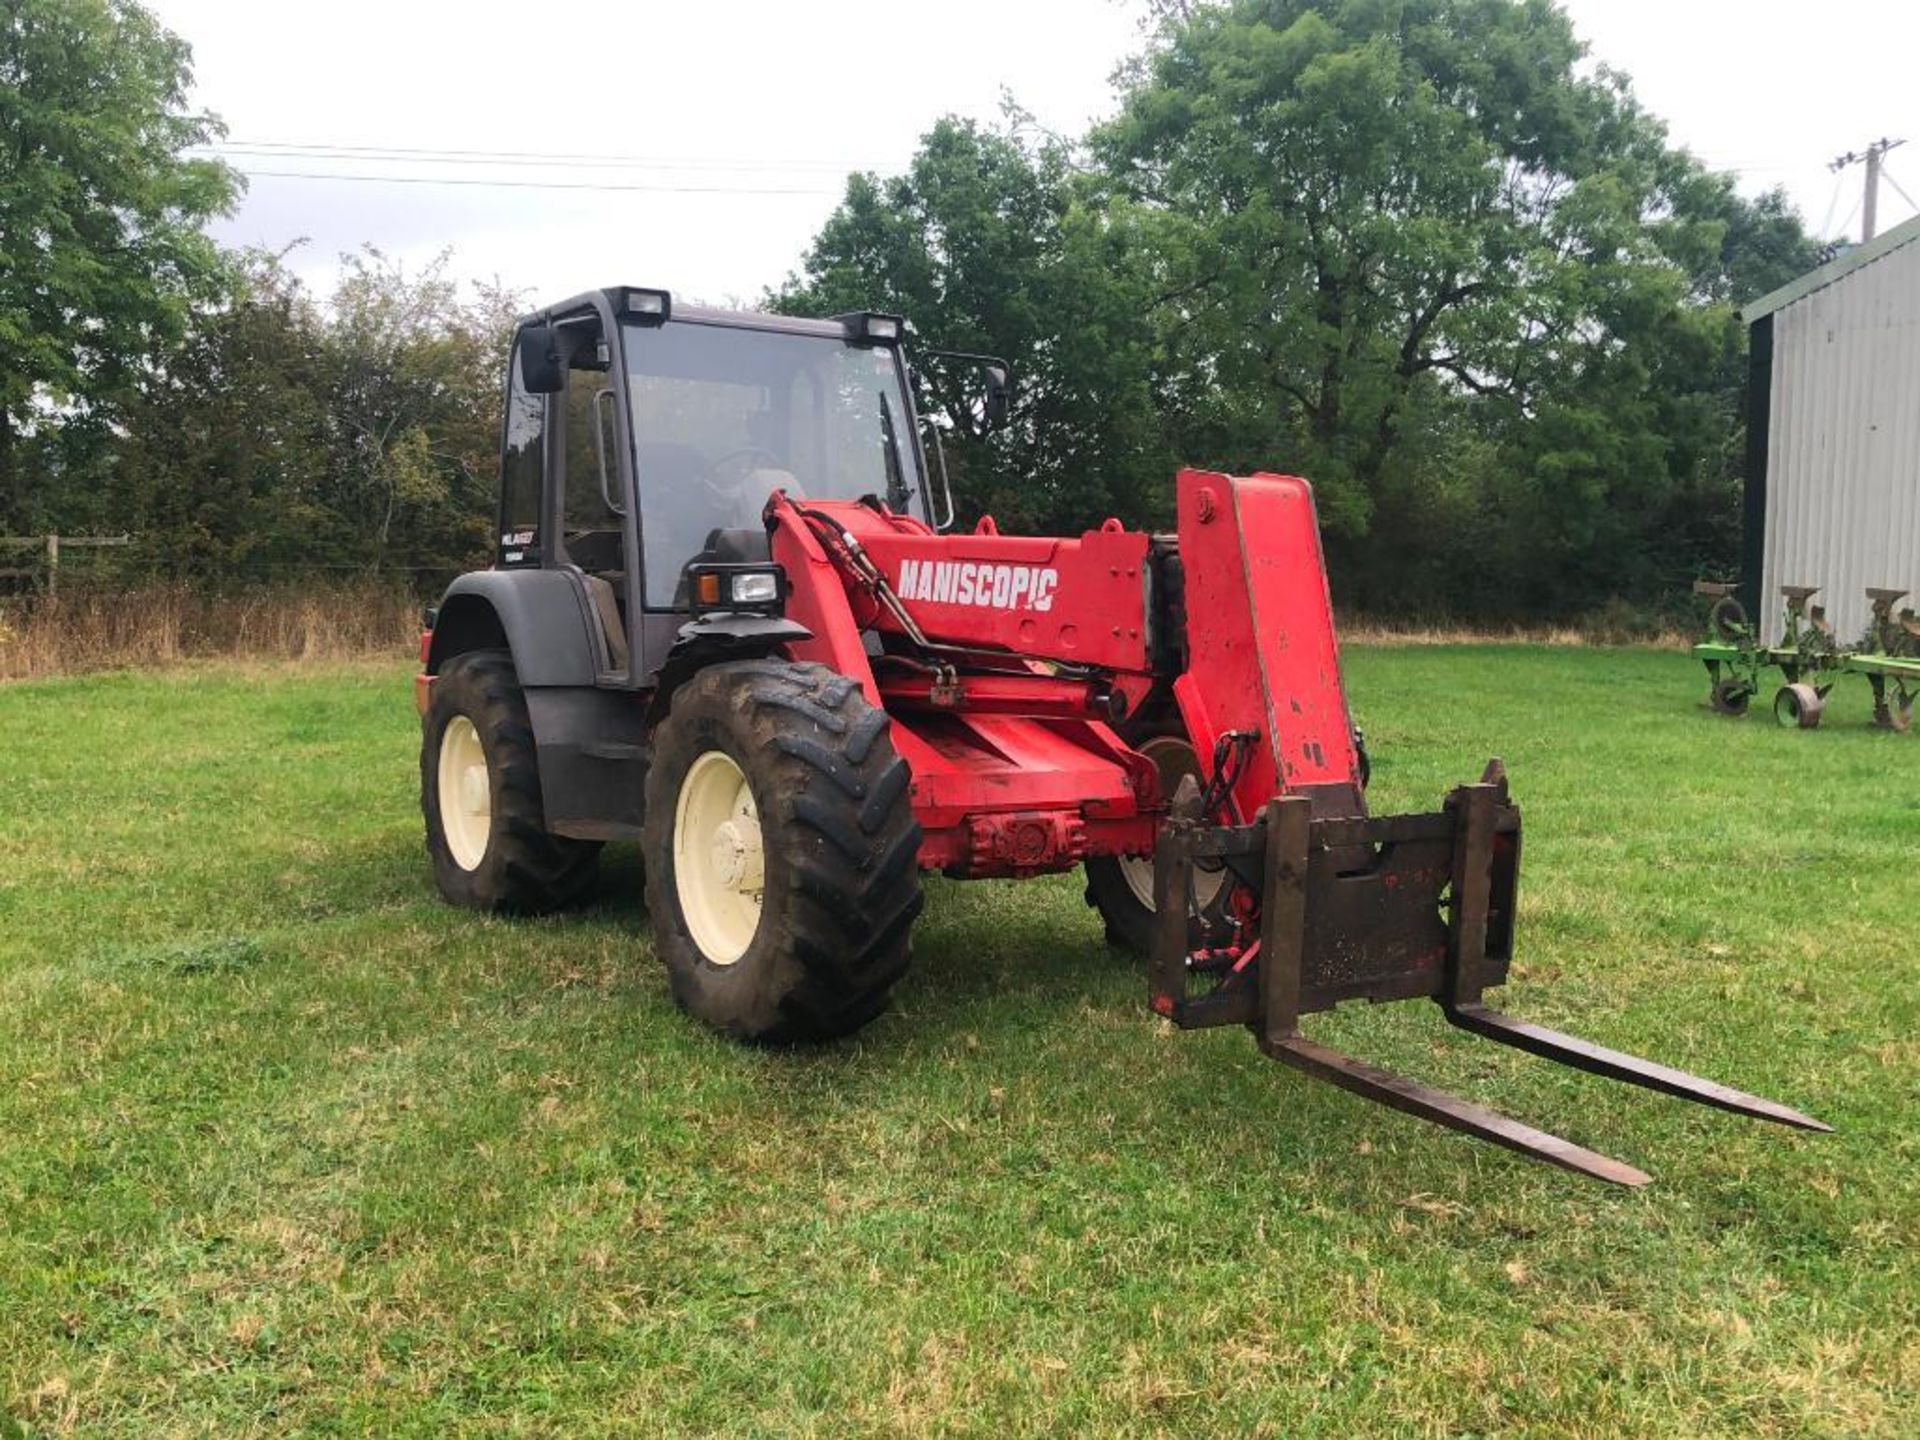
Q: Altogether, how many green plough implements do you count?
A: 1